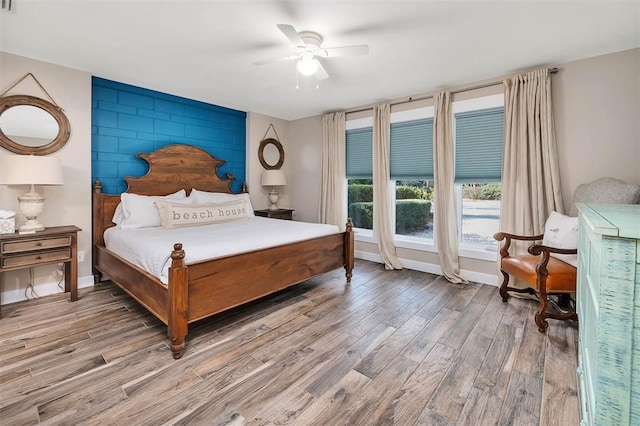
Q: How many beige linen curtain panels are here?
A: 4